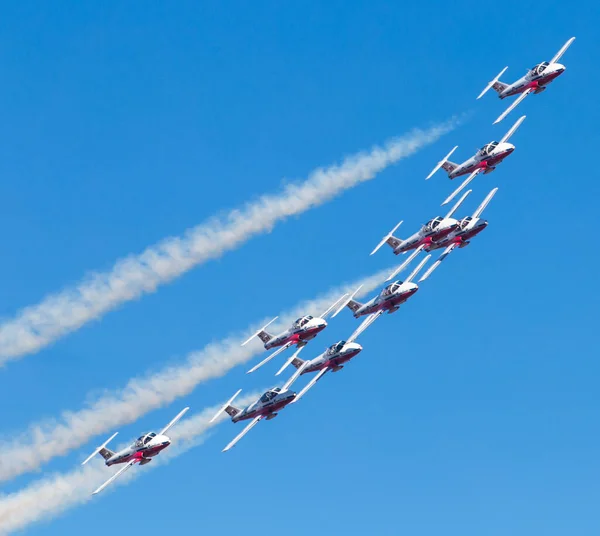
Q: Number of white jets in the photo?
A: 9